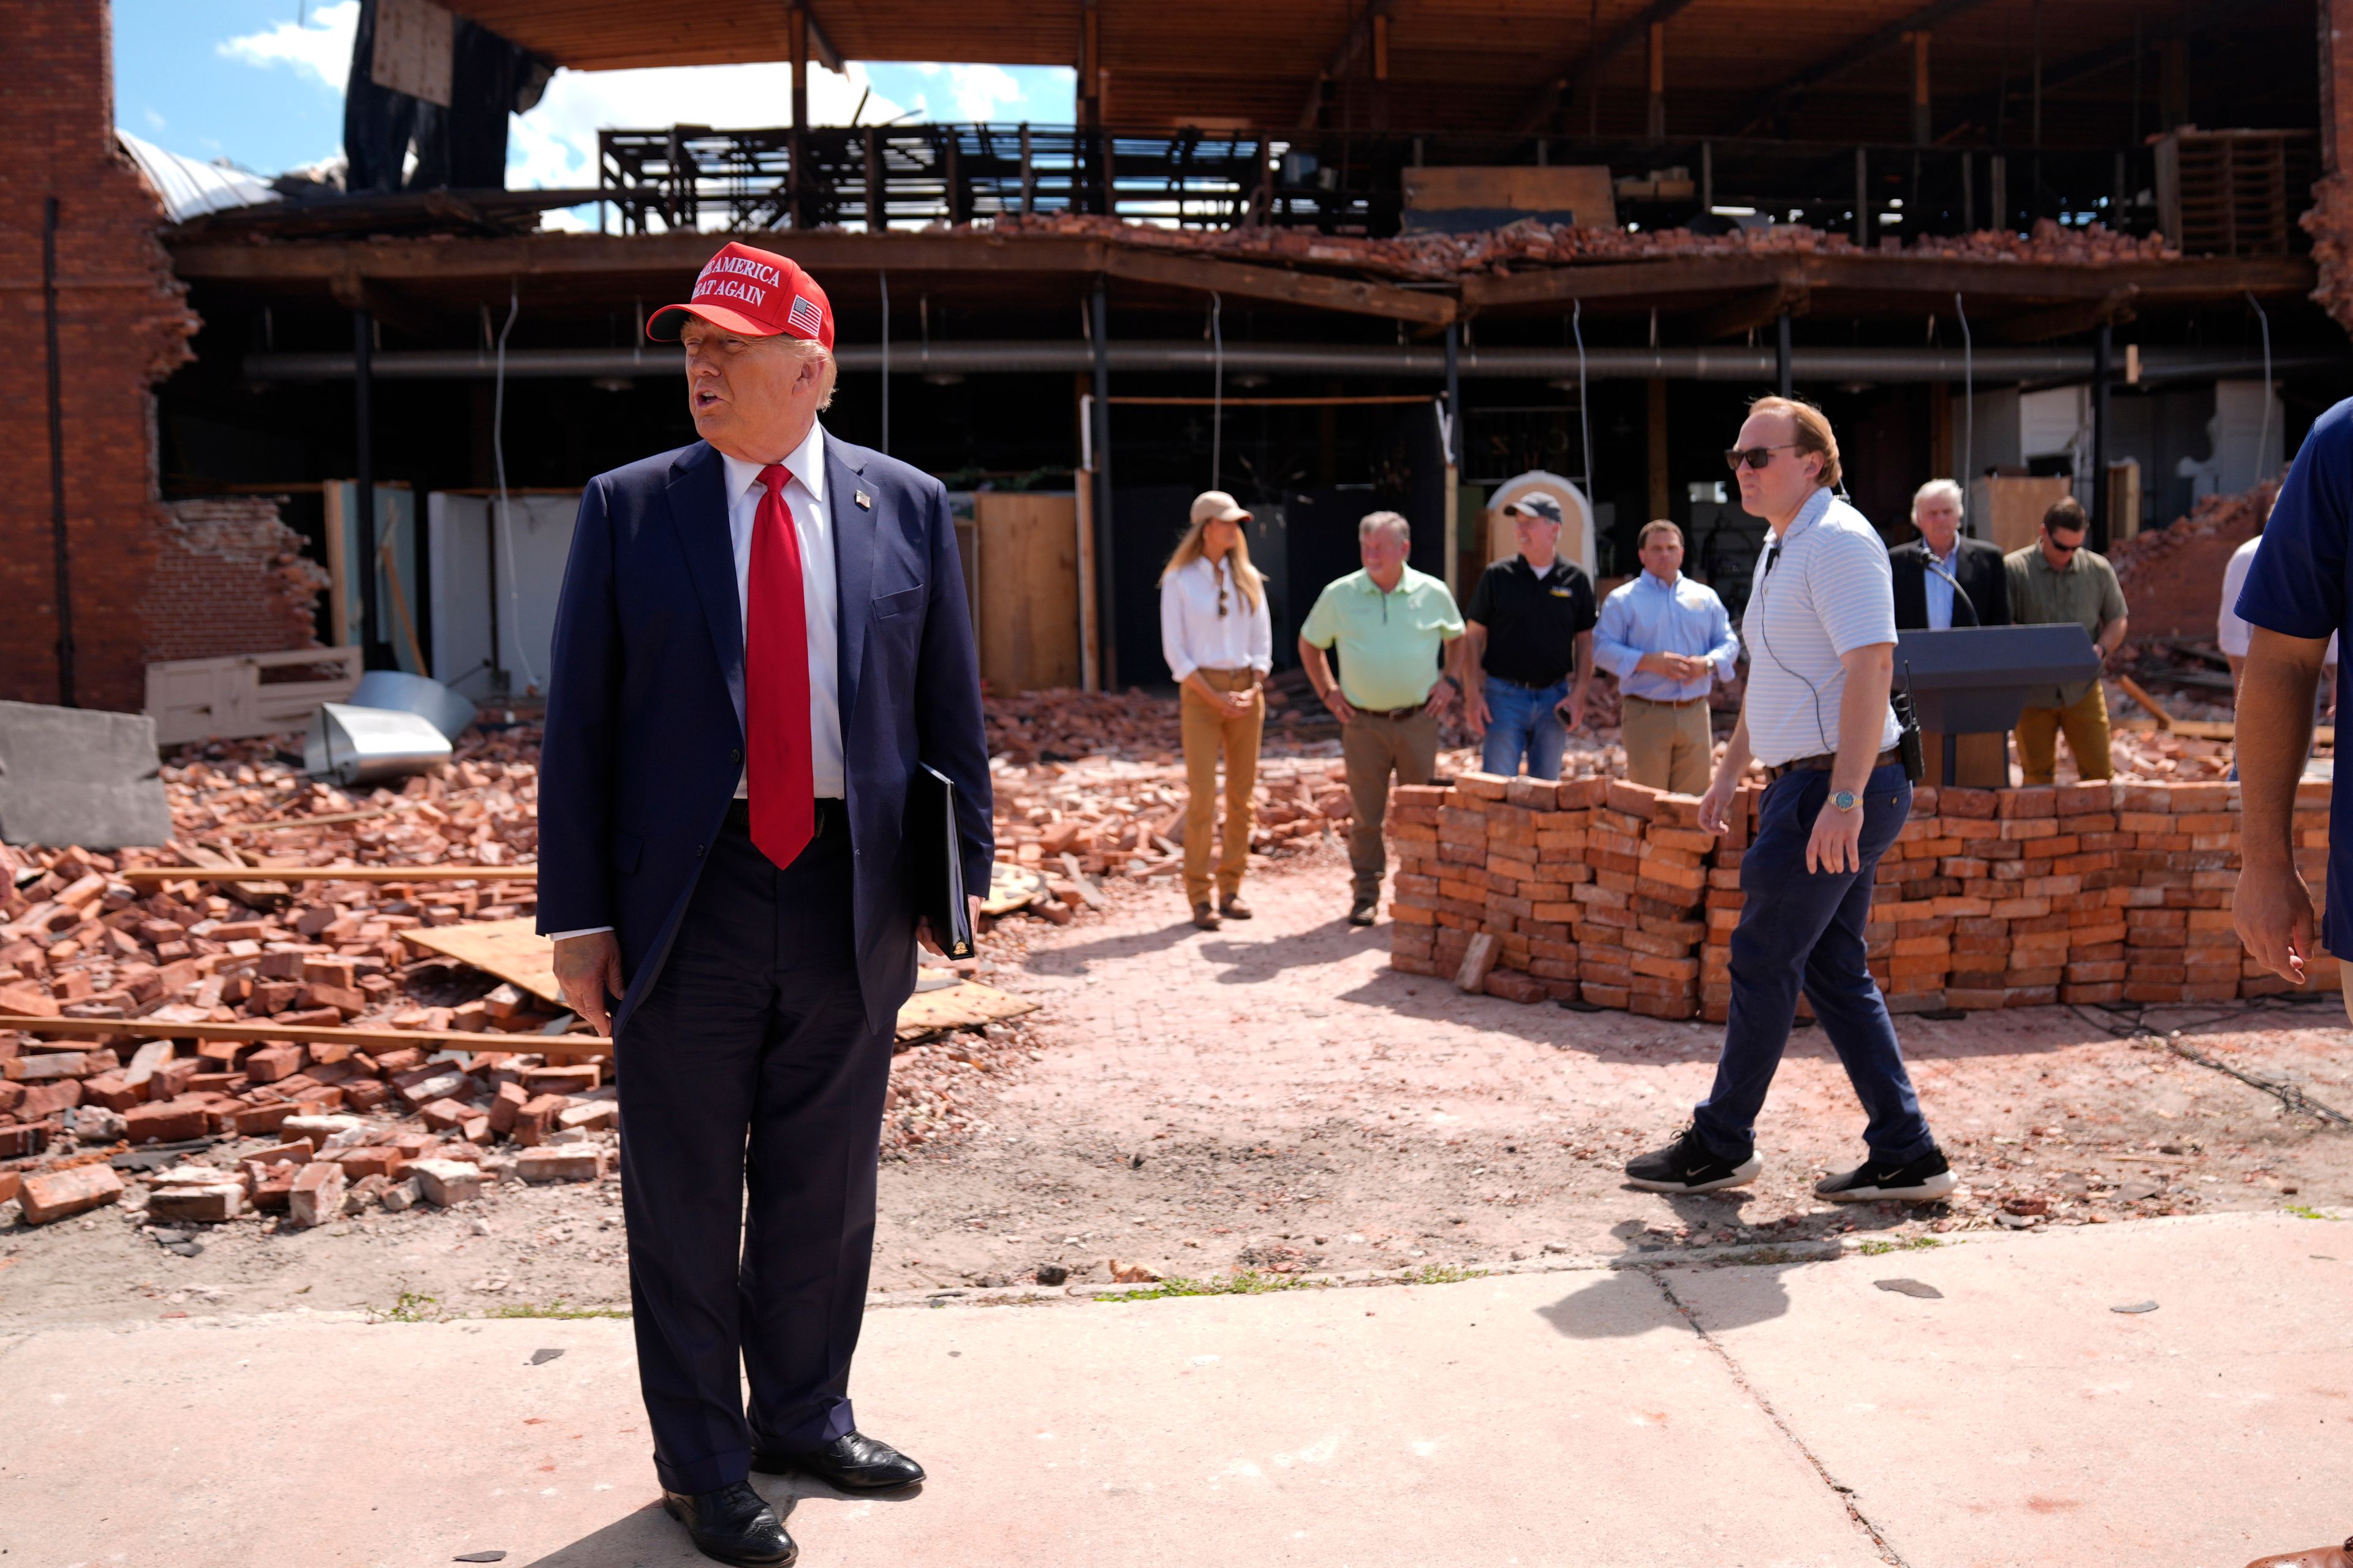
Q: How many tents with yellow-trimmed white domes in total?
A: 0